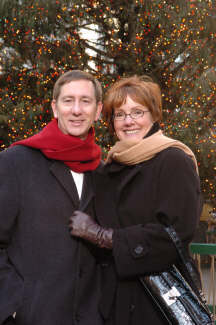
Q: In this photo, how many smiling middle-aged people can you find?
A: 2